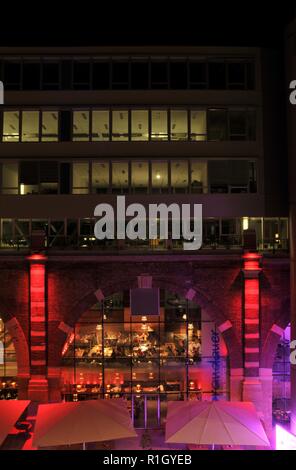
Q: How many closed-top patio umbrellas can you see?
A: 3